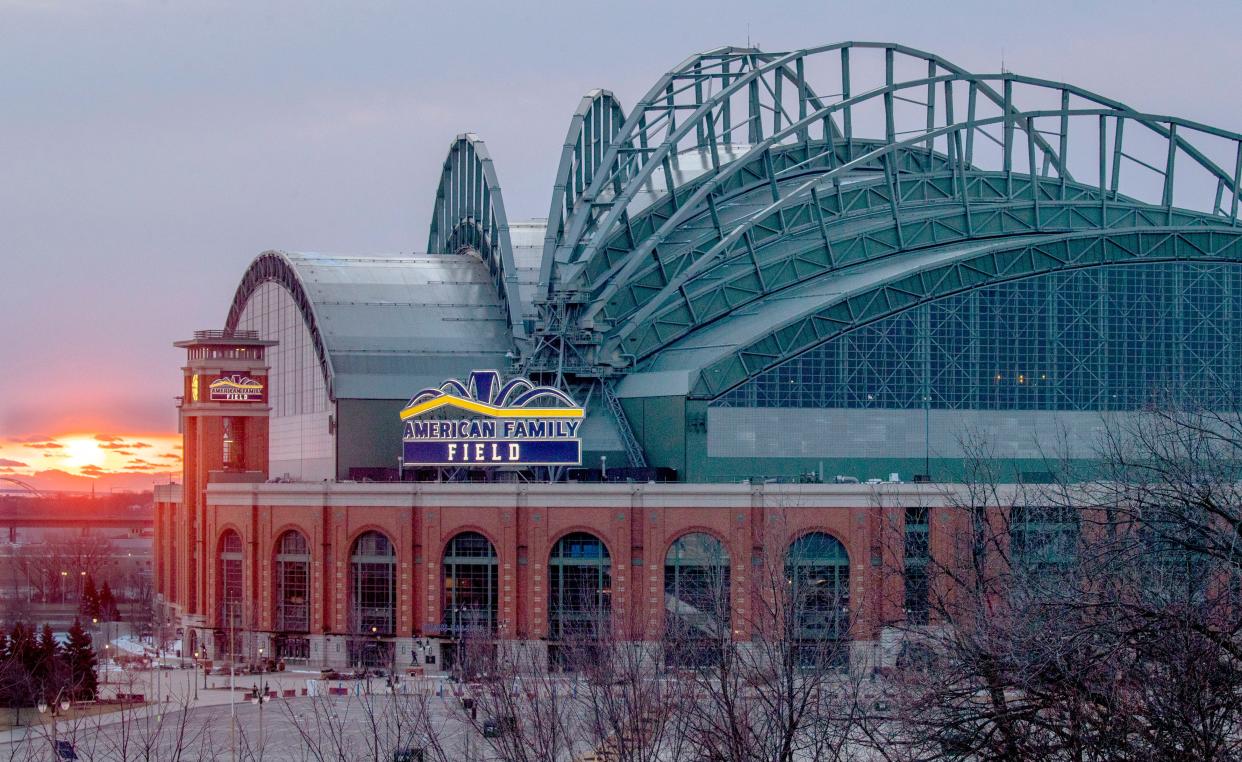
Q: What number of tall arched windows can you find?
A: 7